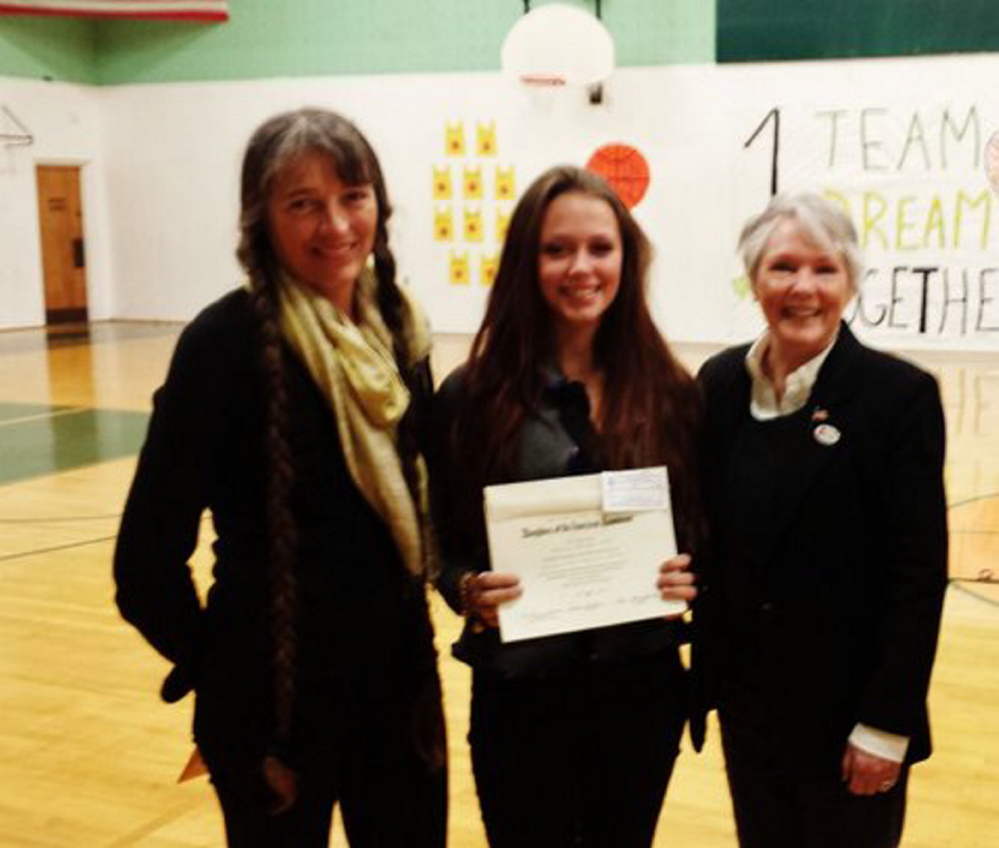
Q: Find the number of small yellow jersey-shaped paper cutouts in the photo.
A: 10